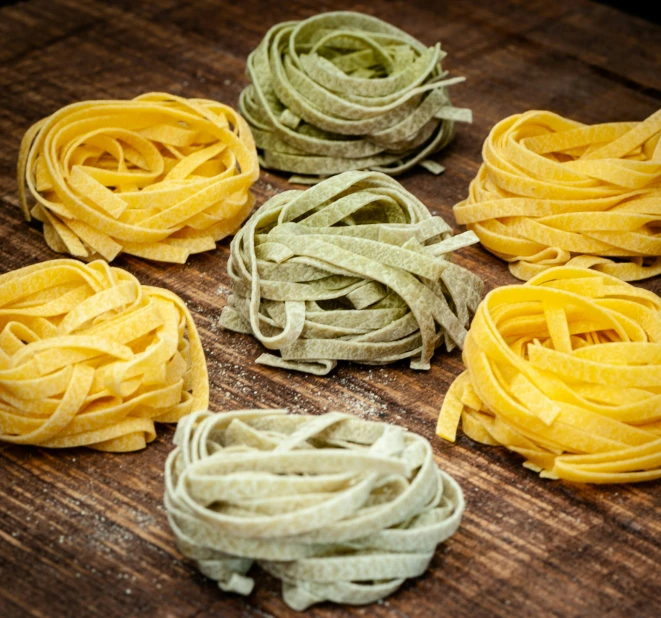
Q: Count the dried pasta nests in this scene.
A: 7